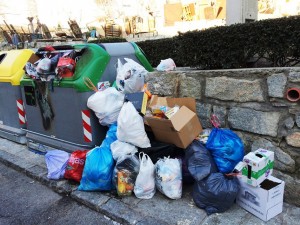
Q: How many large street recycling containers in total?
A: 2